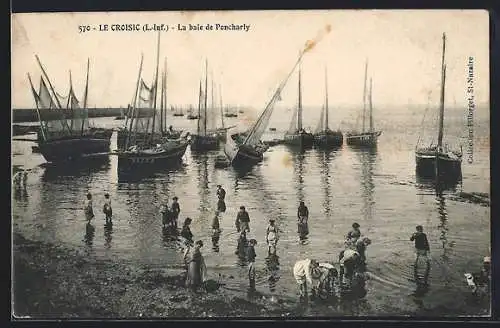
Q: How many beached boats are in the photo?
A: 0